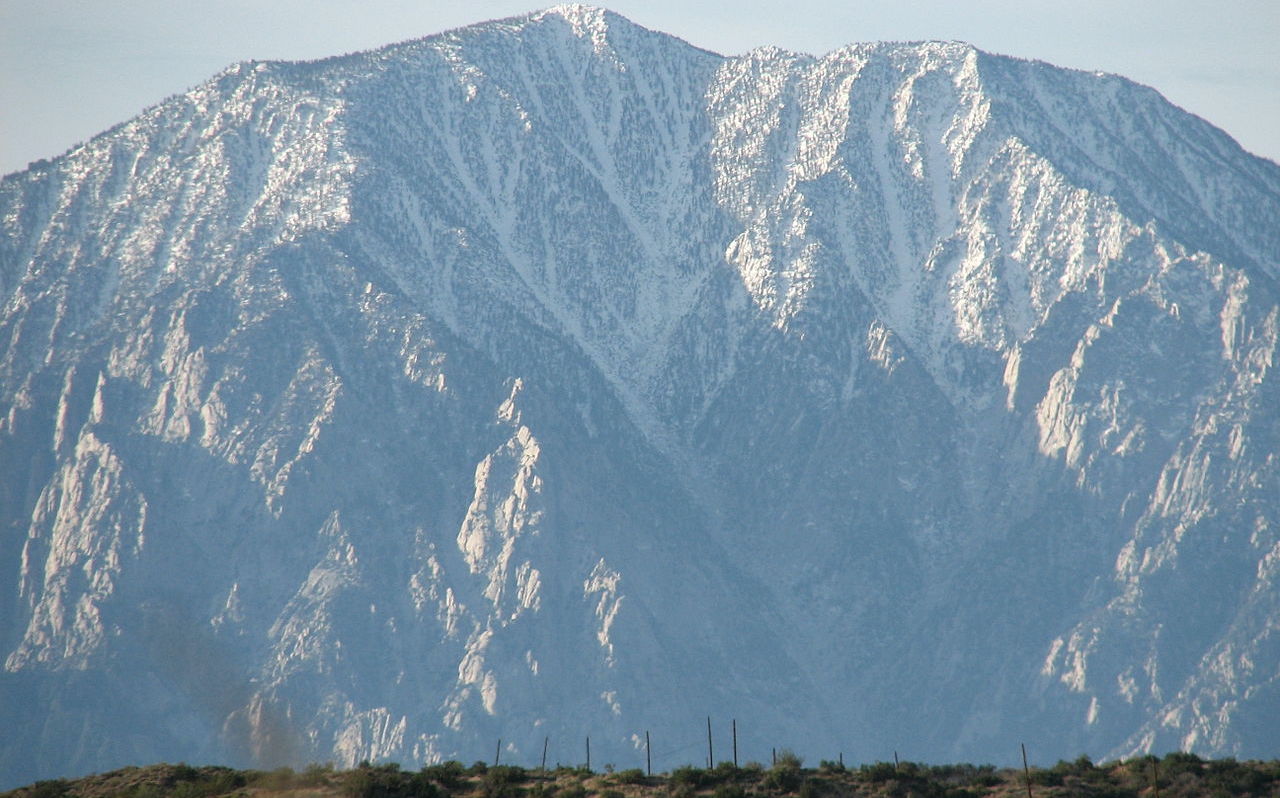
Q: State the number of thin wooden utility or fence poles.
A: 11